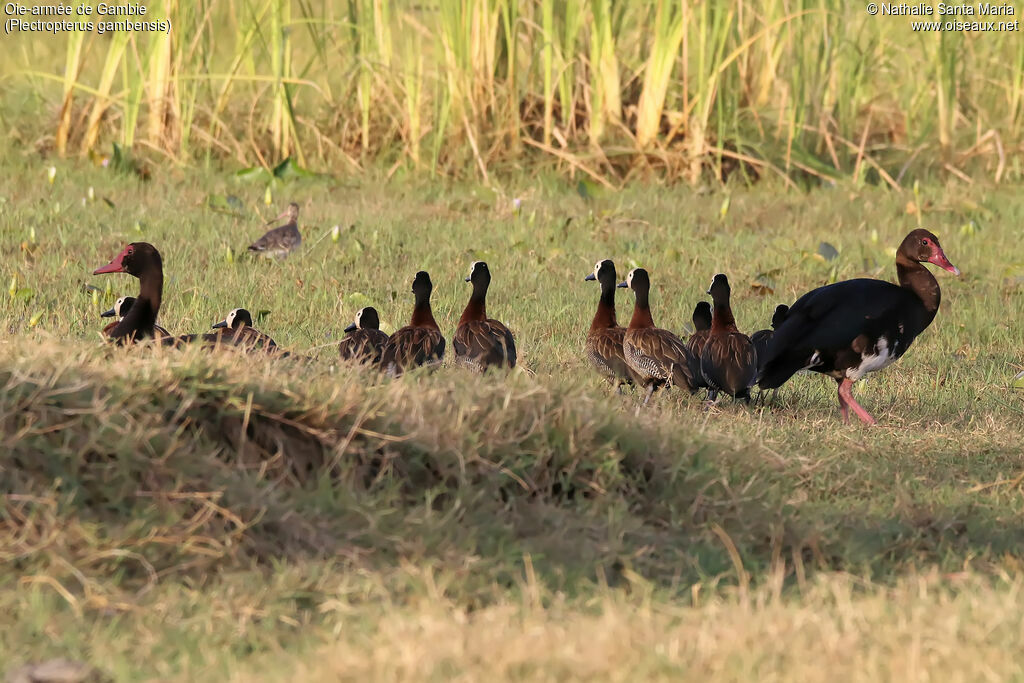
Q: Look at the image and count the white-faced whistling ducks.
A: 10